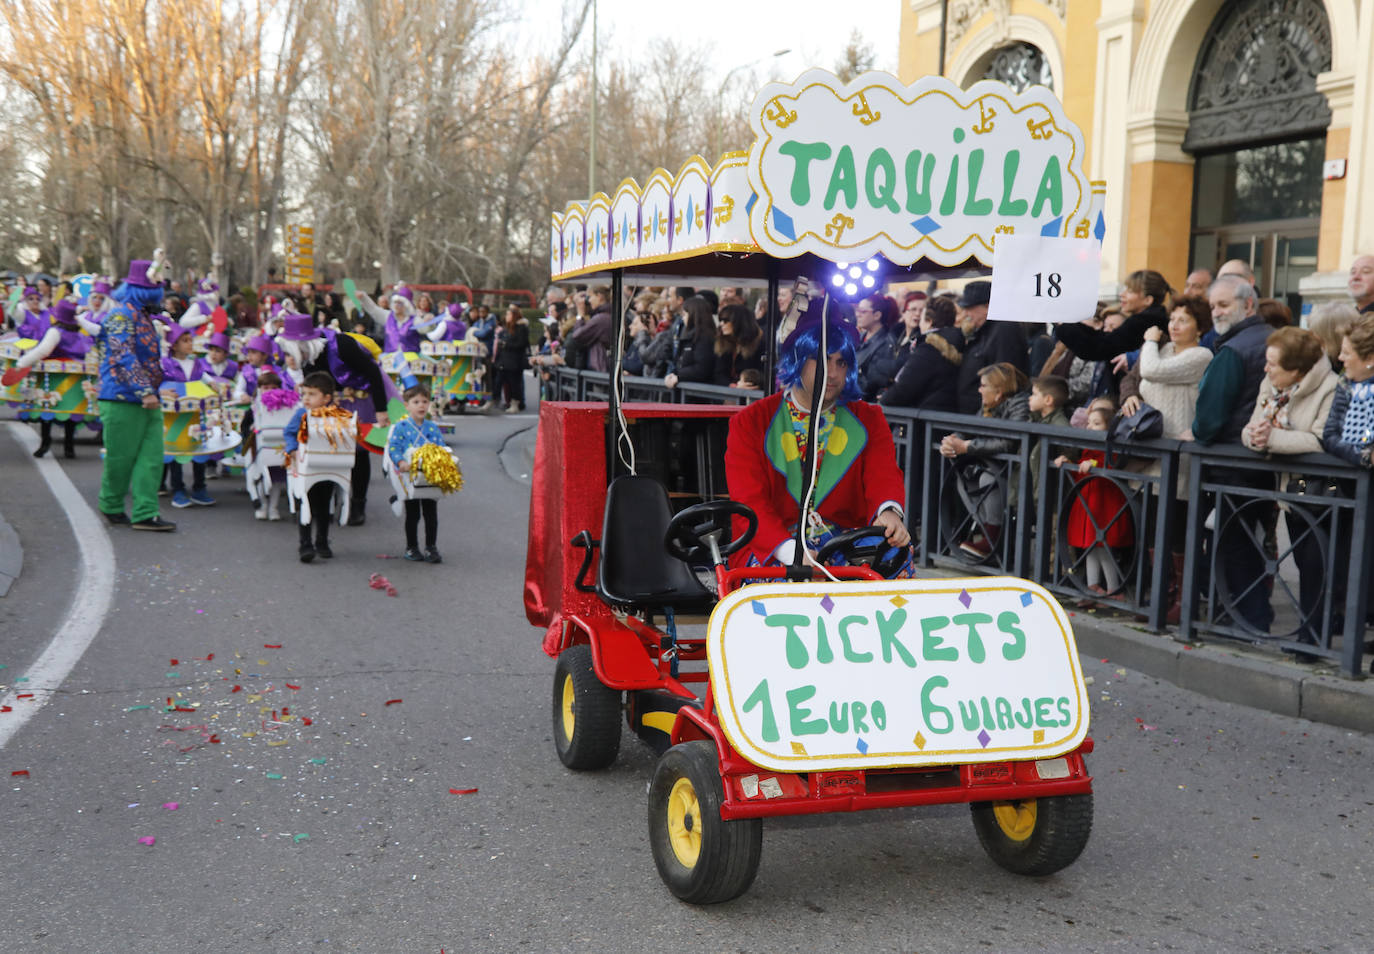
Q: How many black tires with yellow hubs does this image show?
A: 3